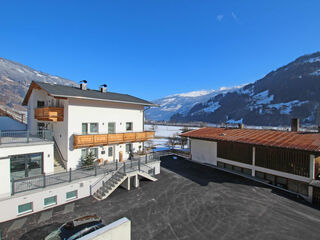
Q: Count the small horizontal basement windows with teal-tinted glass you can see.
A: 3